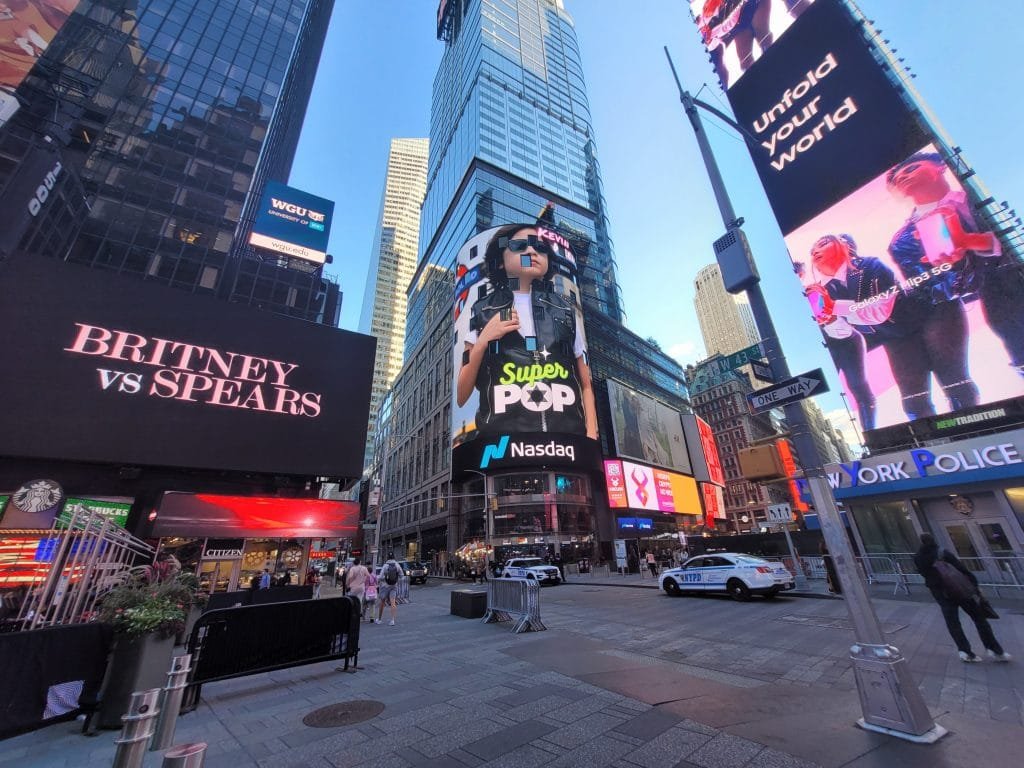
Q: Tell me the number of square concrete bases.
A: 1